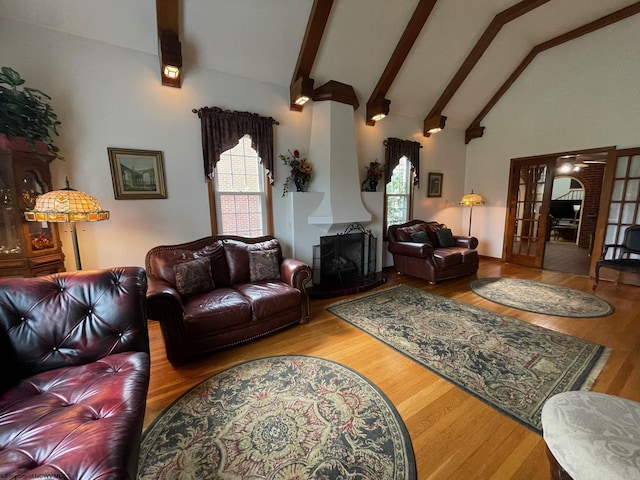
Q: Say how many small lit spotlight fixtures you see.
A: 4